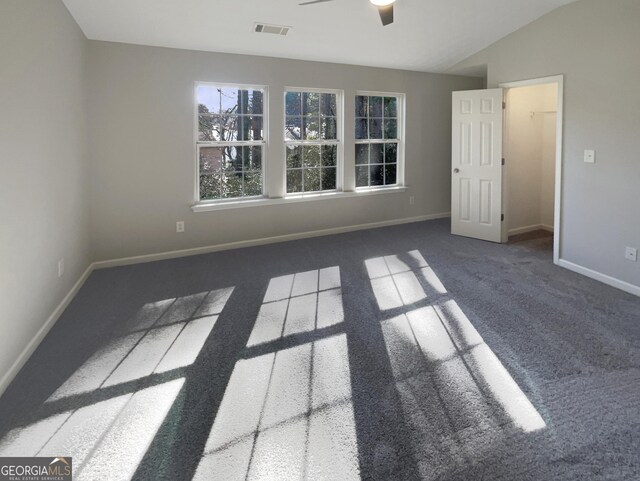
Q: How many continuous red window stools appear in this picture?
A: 0